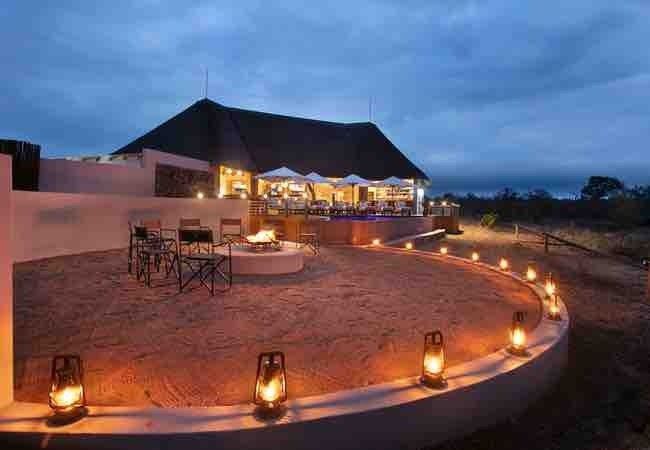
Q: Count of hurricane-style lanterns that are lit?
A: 12